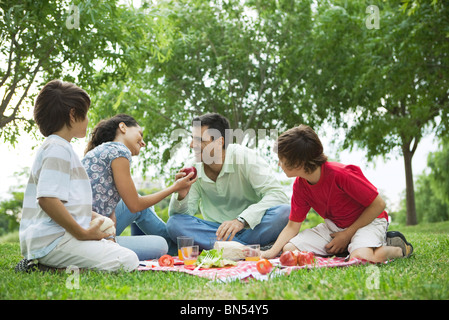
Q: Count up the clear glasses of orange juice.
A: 3